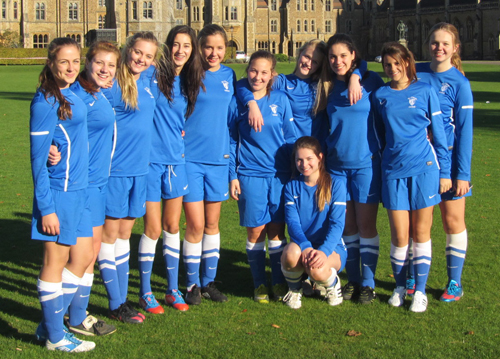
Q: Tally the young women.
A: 11